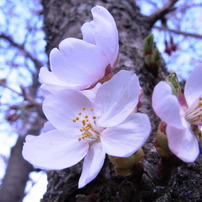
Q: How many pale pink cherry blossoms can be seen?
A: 3